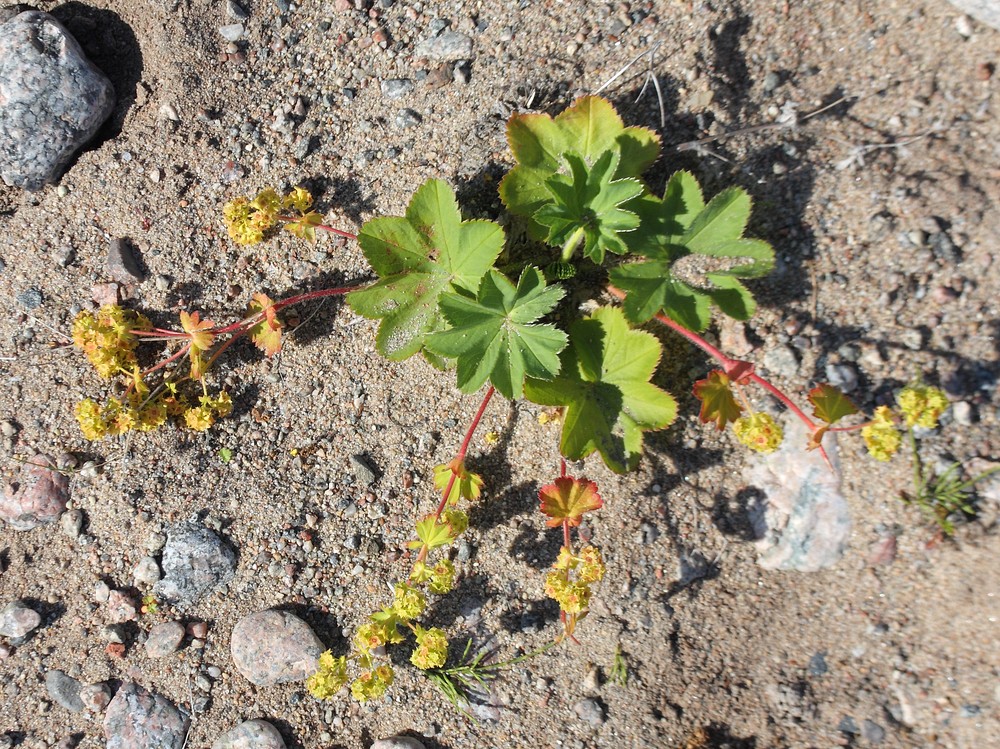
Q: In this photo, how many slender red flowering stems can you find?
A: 5